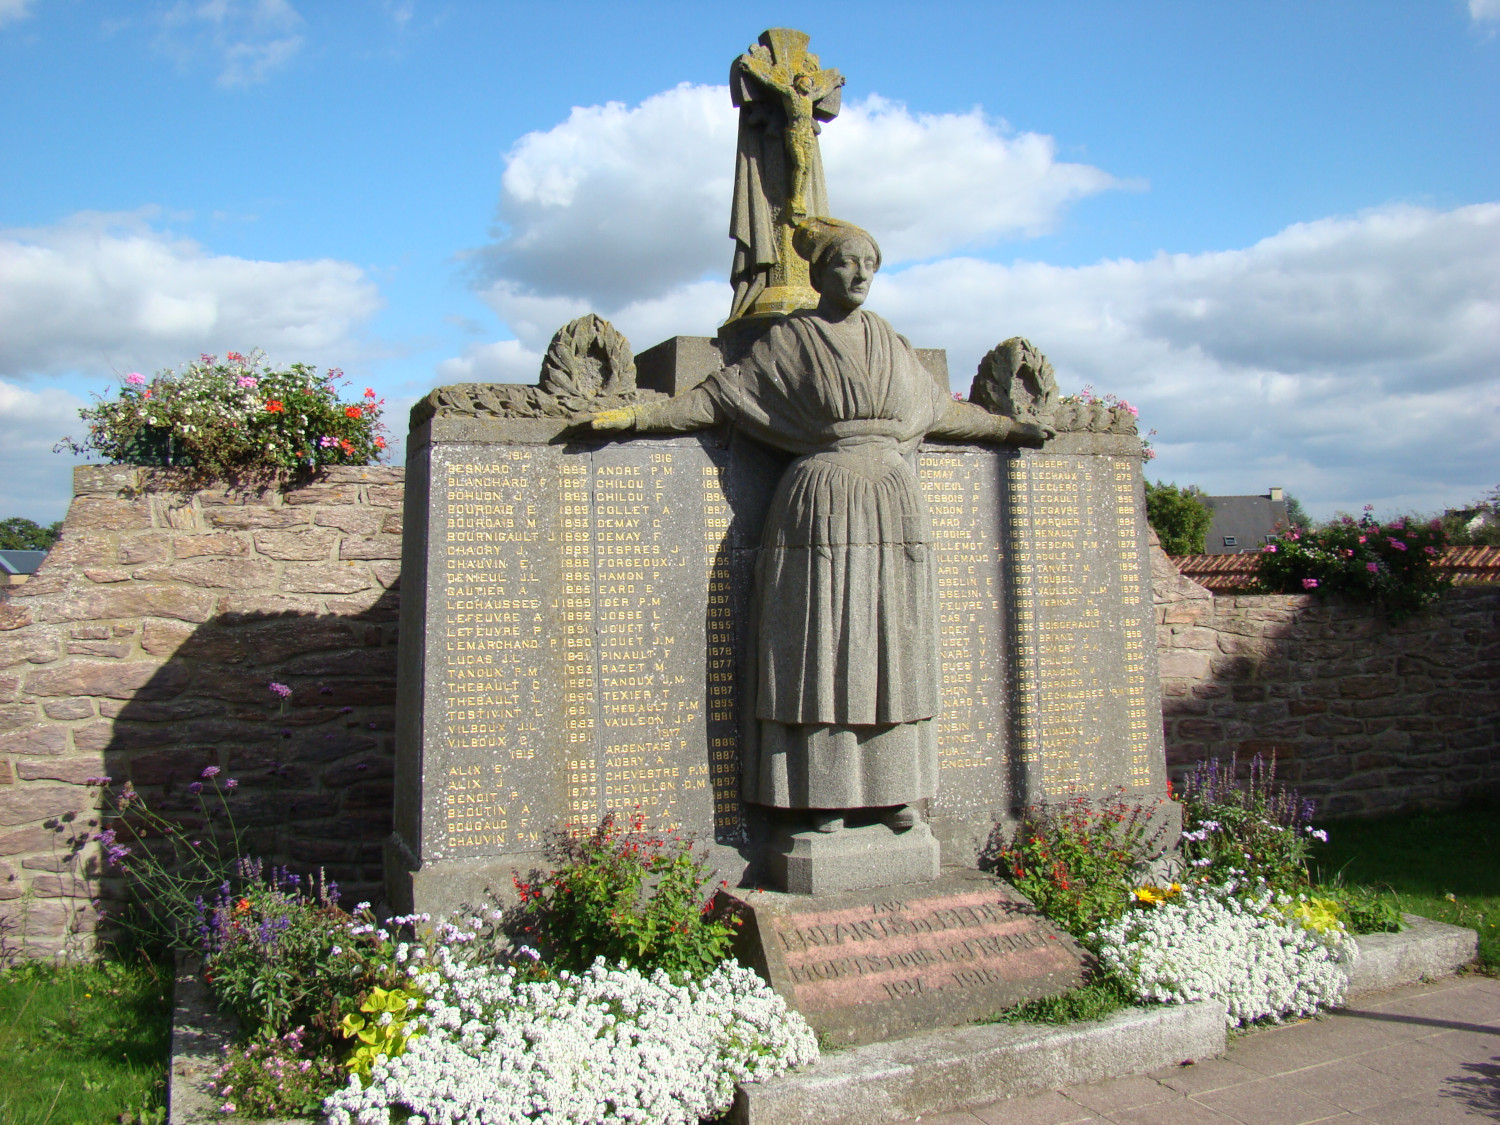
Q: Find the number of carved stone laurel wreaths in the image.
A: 2